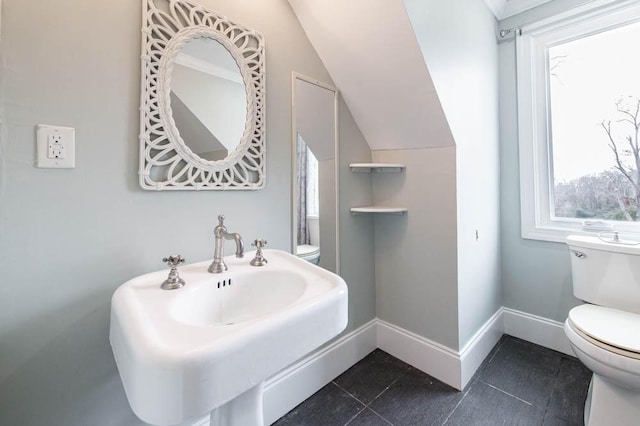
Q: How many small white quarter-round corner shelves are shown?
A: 2